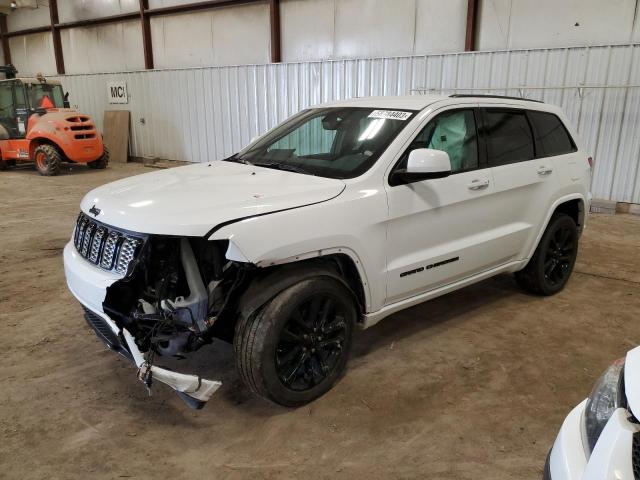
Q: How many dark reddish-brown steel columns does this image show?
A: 5